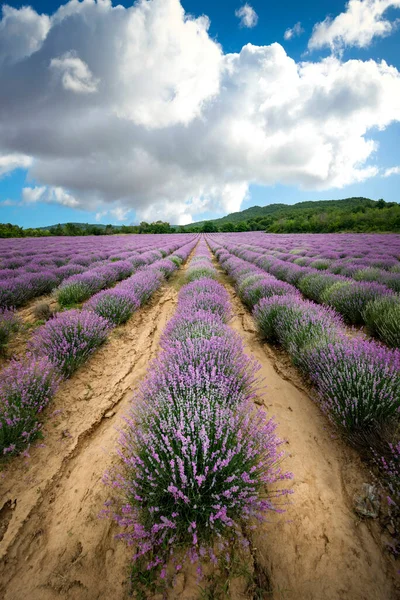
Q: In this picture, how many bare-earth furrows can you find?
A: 2